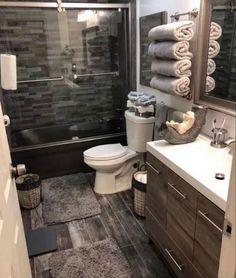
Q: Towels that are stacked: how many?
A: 4